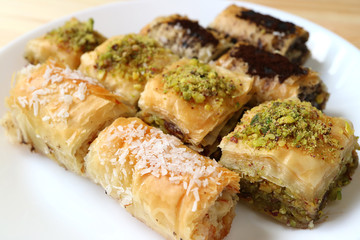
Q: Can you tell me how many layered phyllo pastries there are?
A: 9